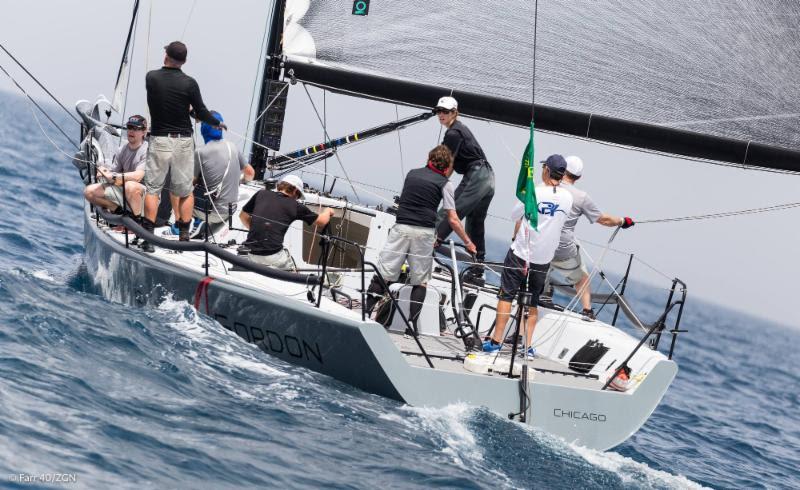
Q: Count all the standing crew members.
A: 5